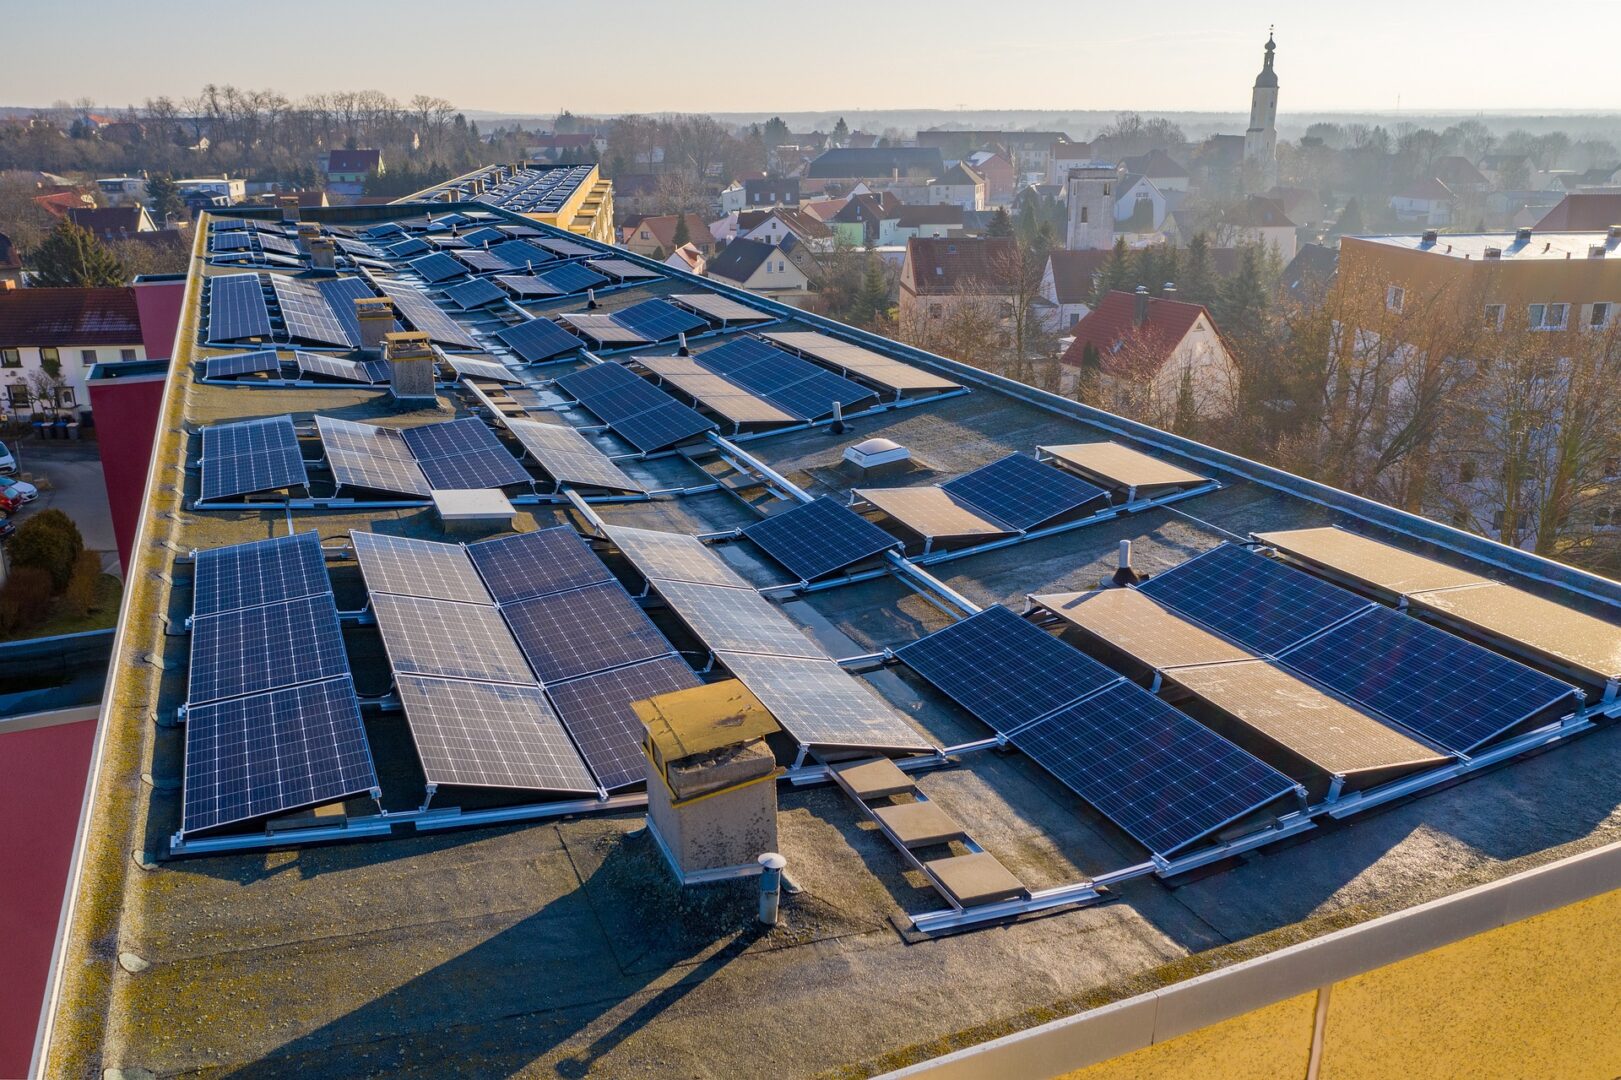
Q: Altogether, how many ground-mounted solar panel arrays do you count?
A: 0